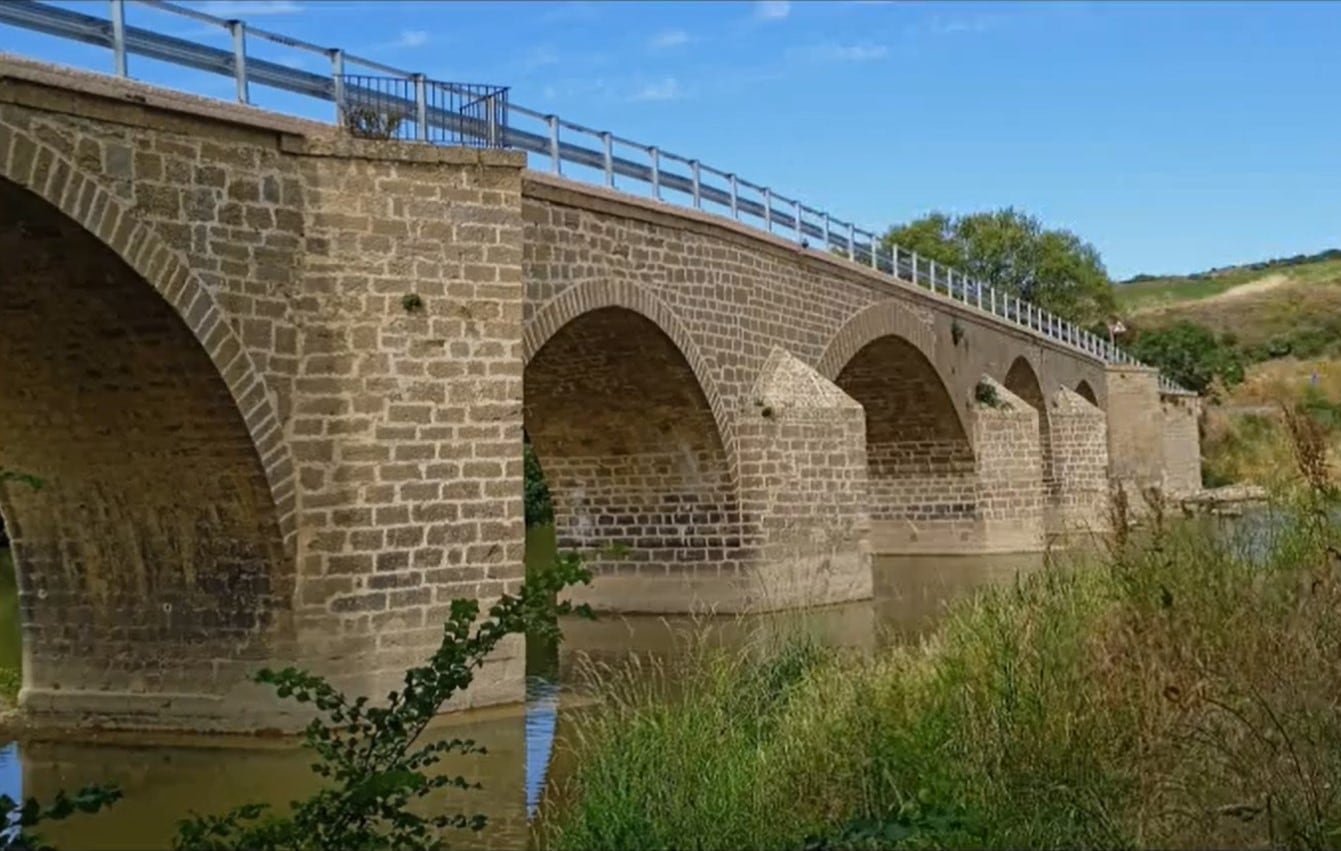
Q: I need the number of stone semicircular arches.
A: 5